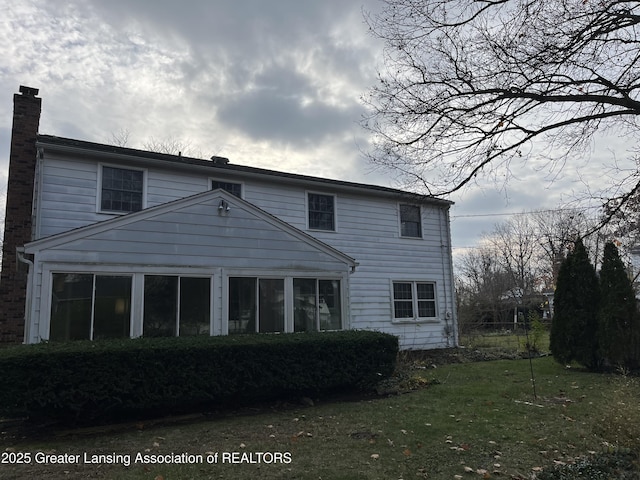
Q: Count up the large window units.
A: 4